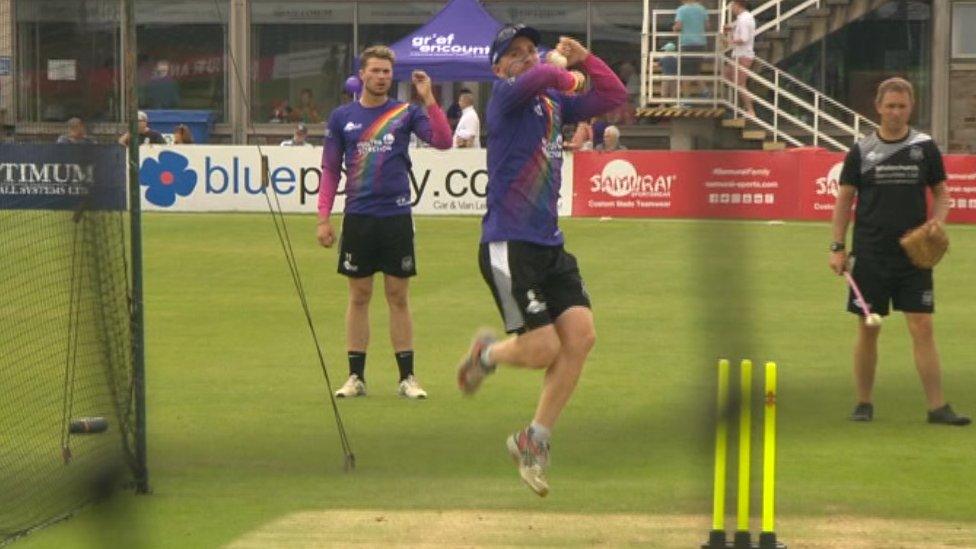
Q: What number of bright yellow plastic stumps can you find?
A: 3